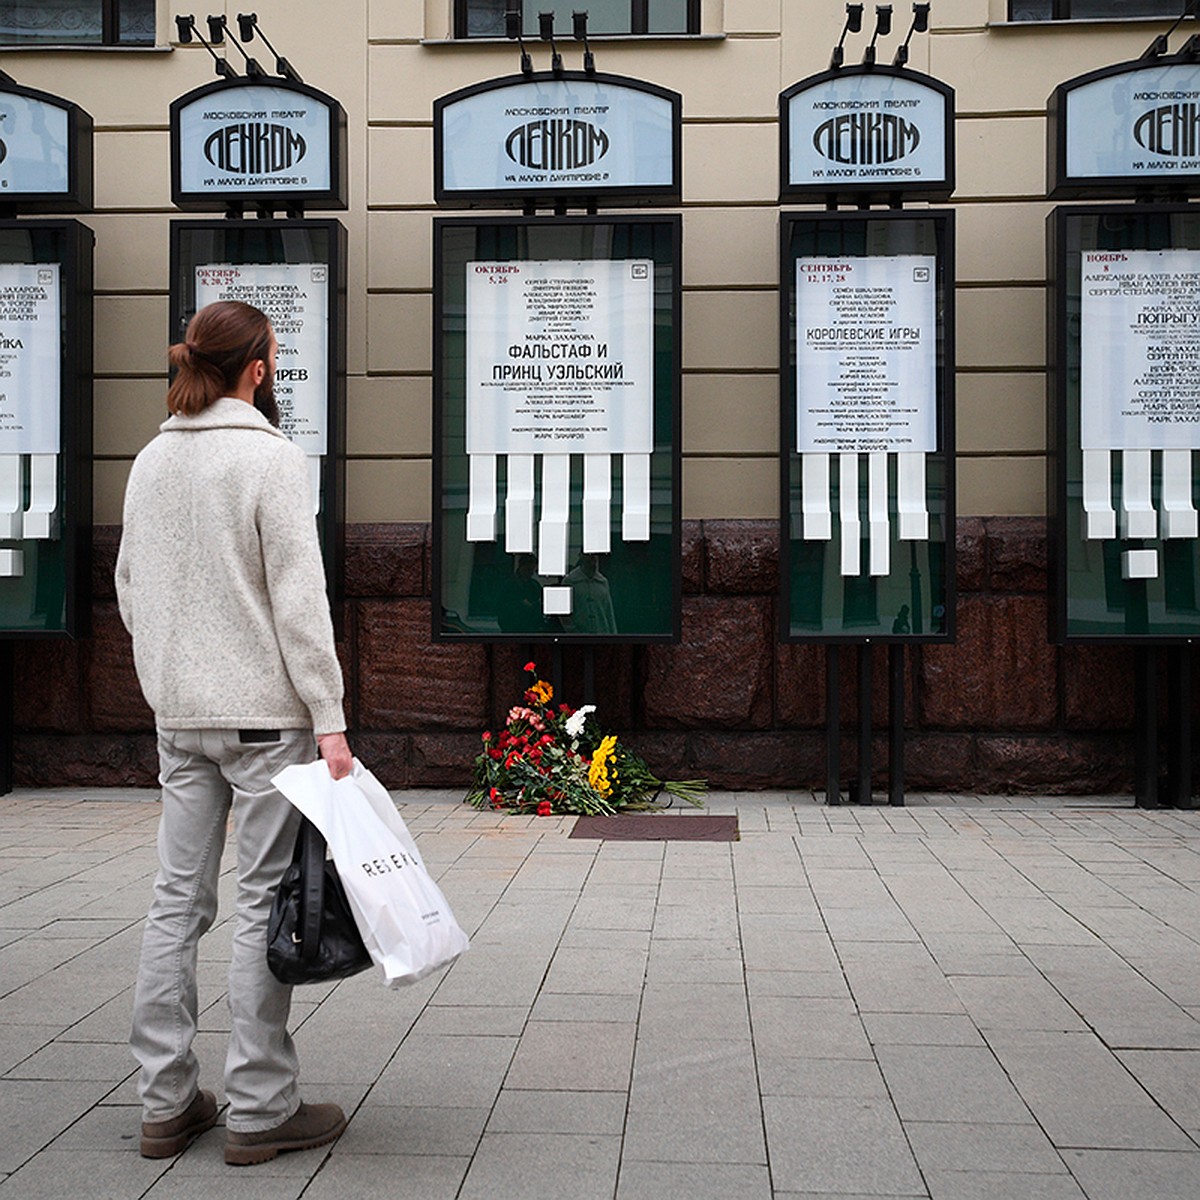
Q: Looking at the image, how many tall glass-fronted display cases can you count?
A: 5